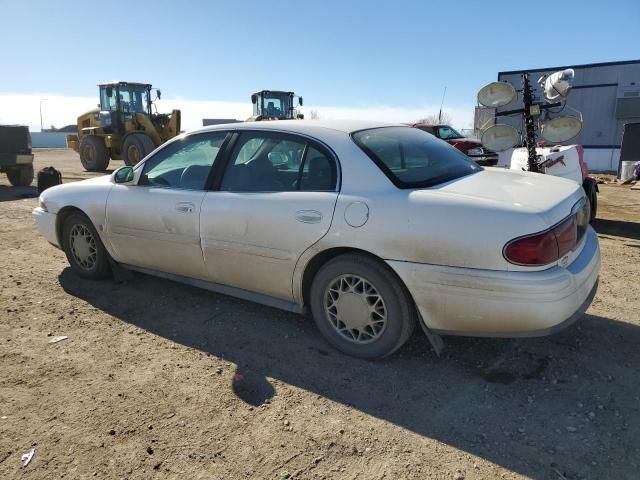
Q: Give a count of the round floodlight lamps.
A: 4